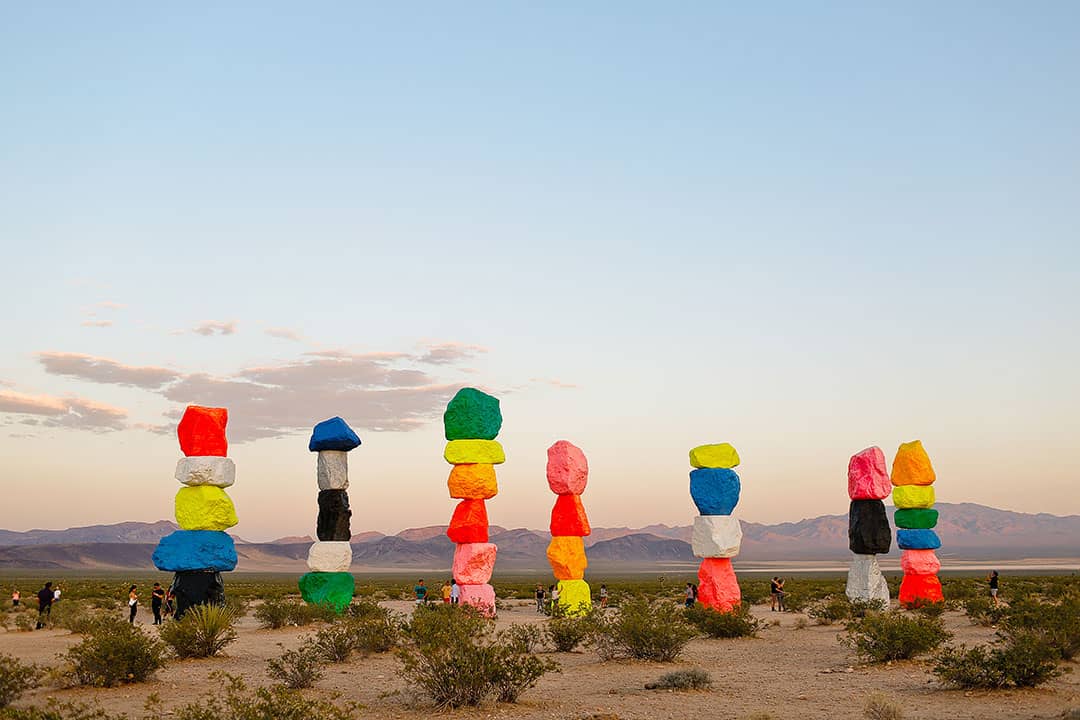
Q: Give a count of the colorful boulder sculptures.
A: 7